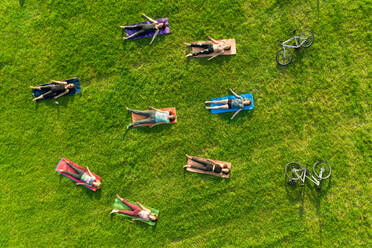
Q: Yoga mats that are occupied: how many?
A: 8